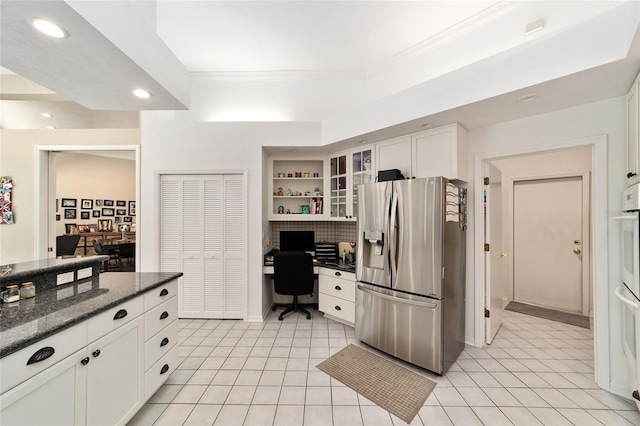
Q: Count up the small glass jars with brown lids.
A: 2